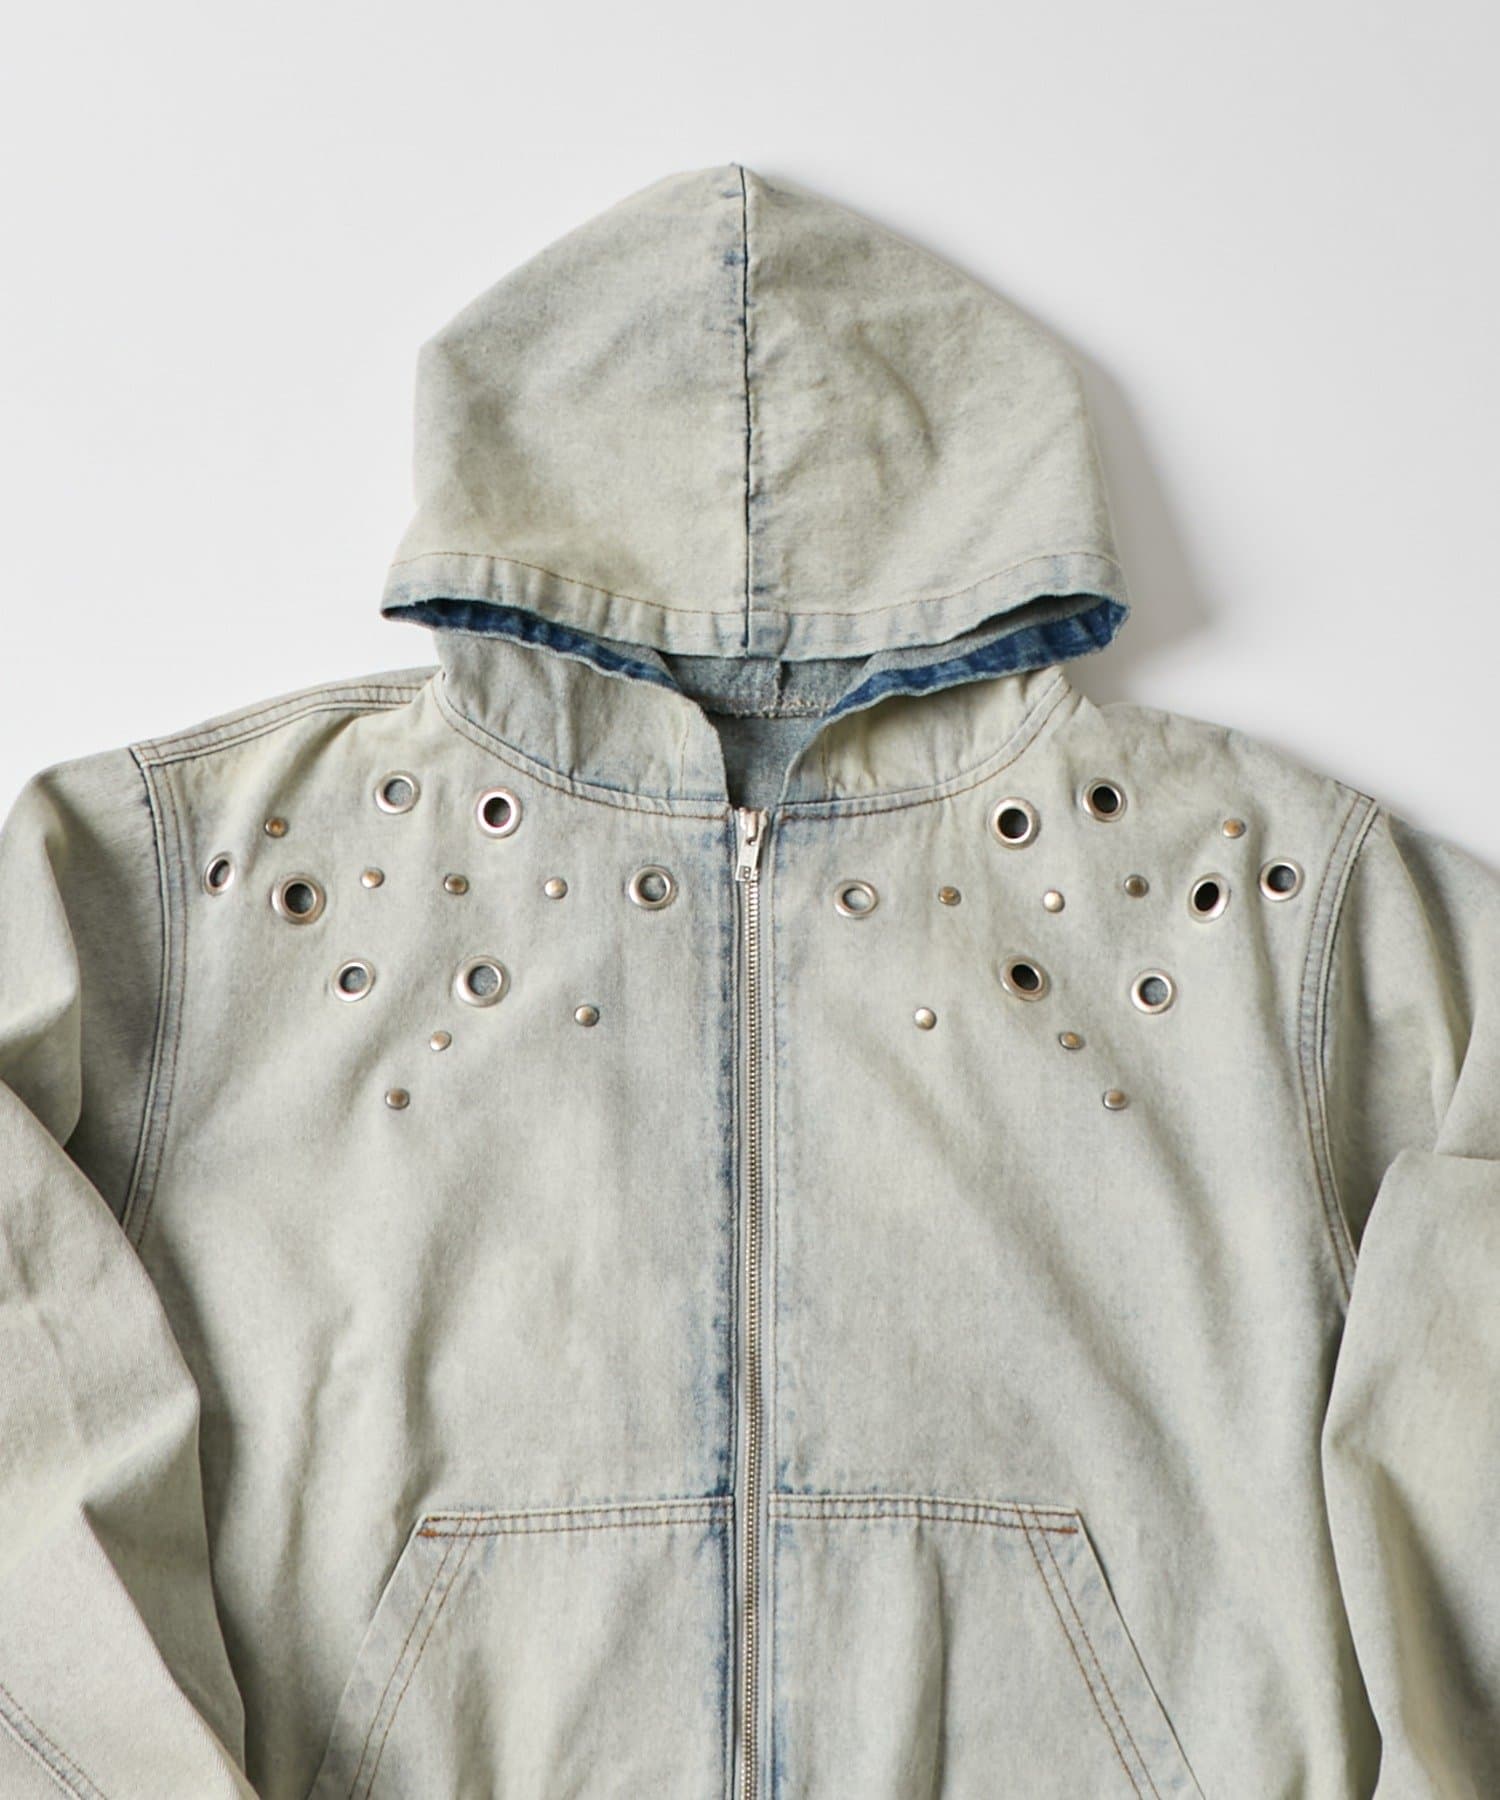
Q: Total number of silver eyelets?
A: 14